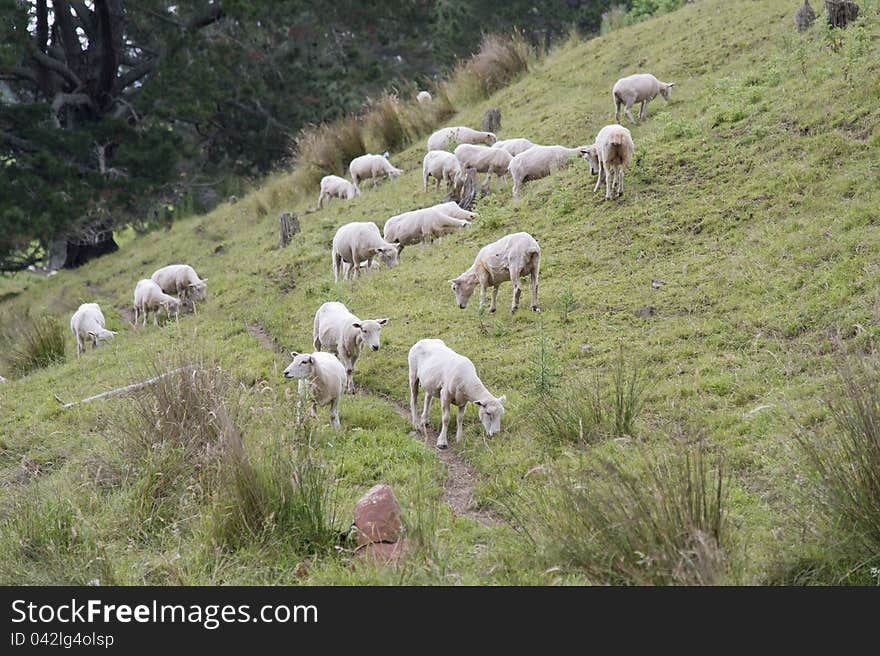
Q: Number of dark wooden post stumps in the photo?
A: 5